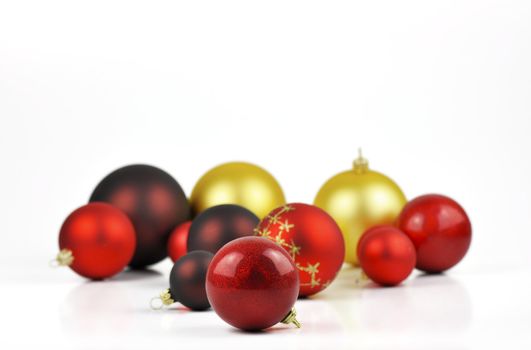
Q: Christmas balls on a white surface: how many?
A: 11